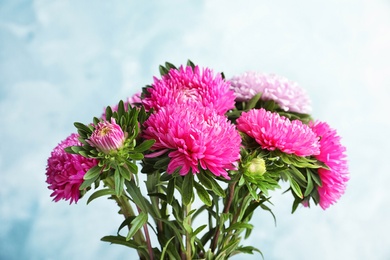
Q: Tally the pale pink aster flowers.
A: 1